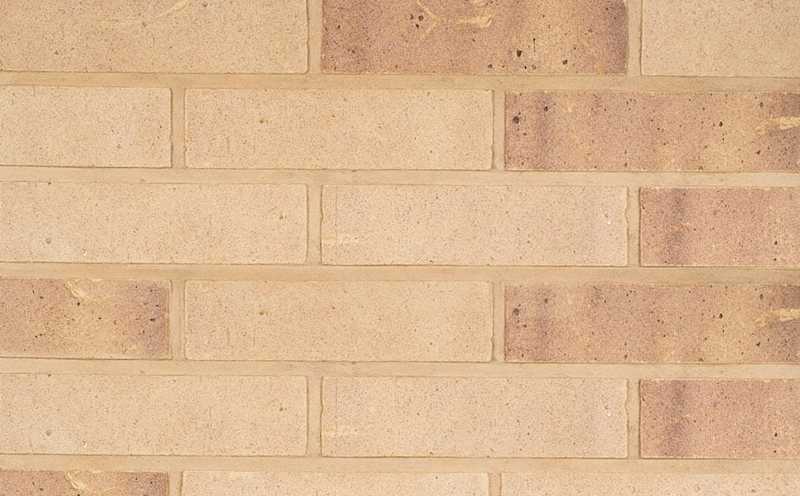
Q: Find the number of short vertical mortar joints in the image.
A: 12